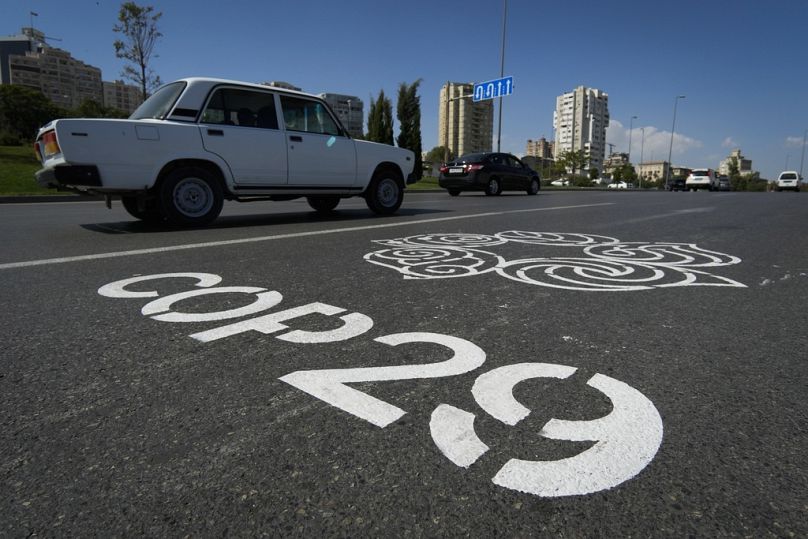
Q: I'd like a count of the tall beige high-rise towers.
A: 2